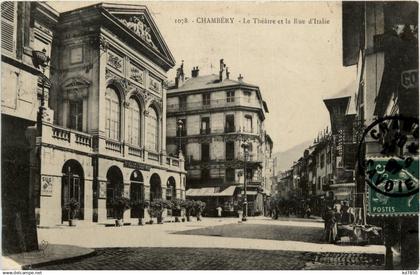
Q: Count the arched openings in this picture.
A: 8